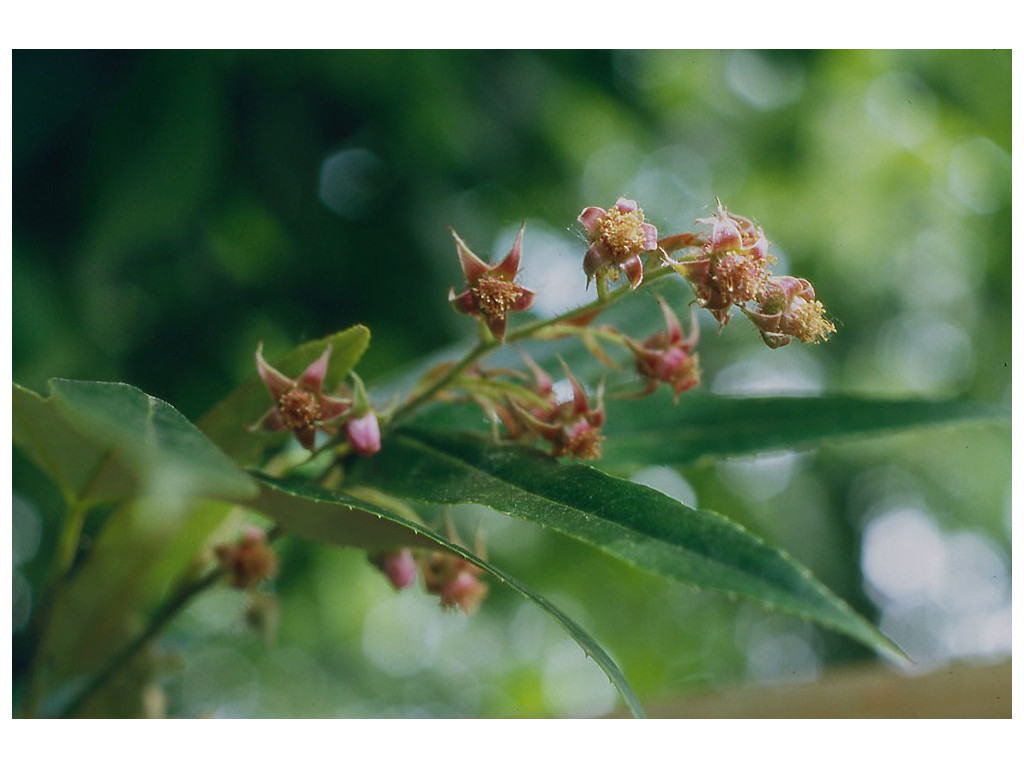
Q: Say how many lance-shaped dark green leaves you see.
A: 3